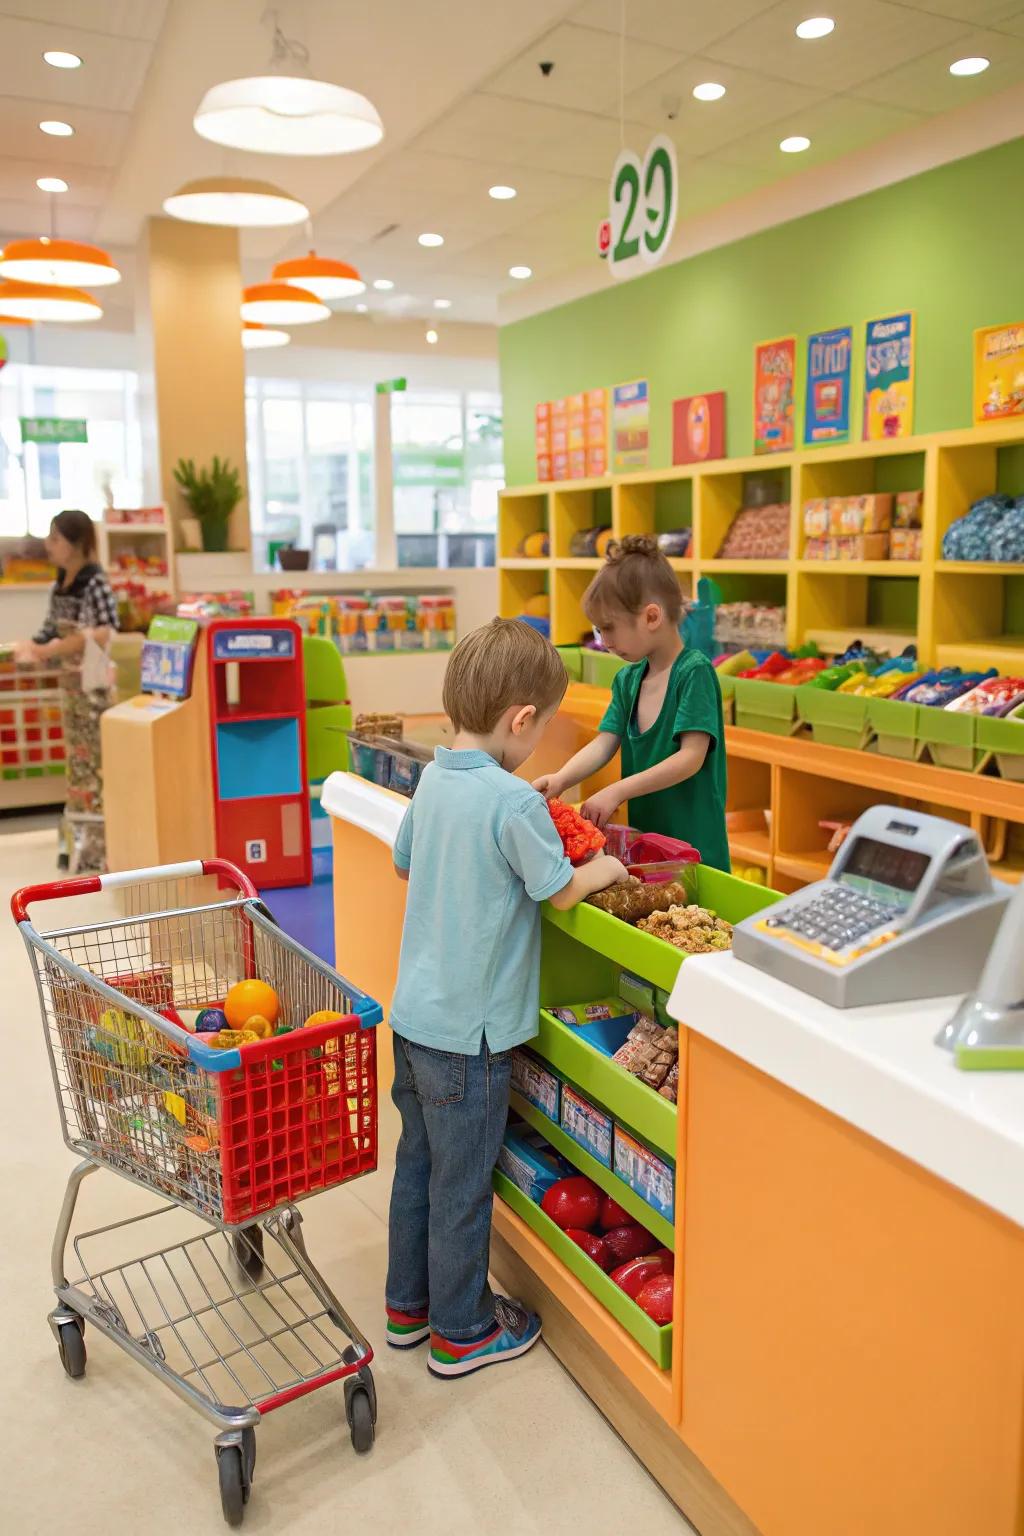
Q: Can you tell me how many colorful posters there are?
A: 7